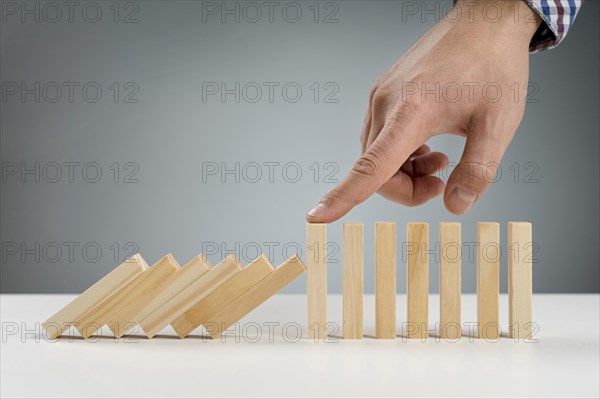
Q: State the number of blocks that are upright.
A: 7